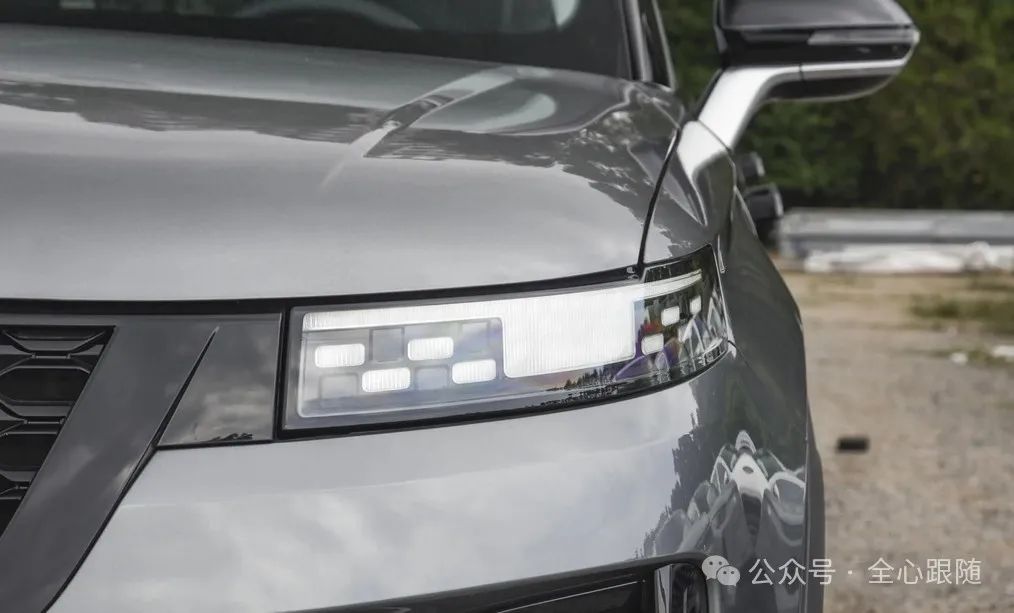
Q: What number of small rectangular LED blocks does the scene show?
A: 7